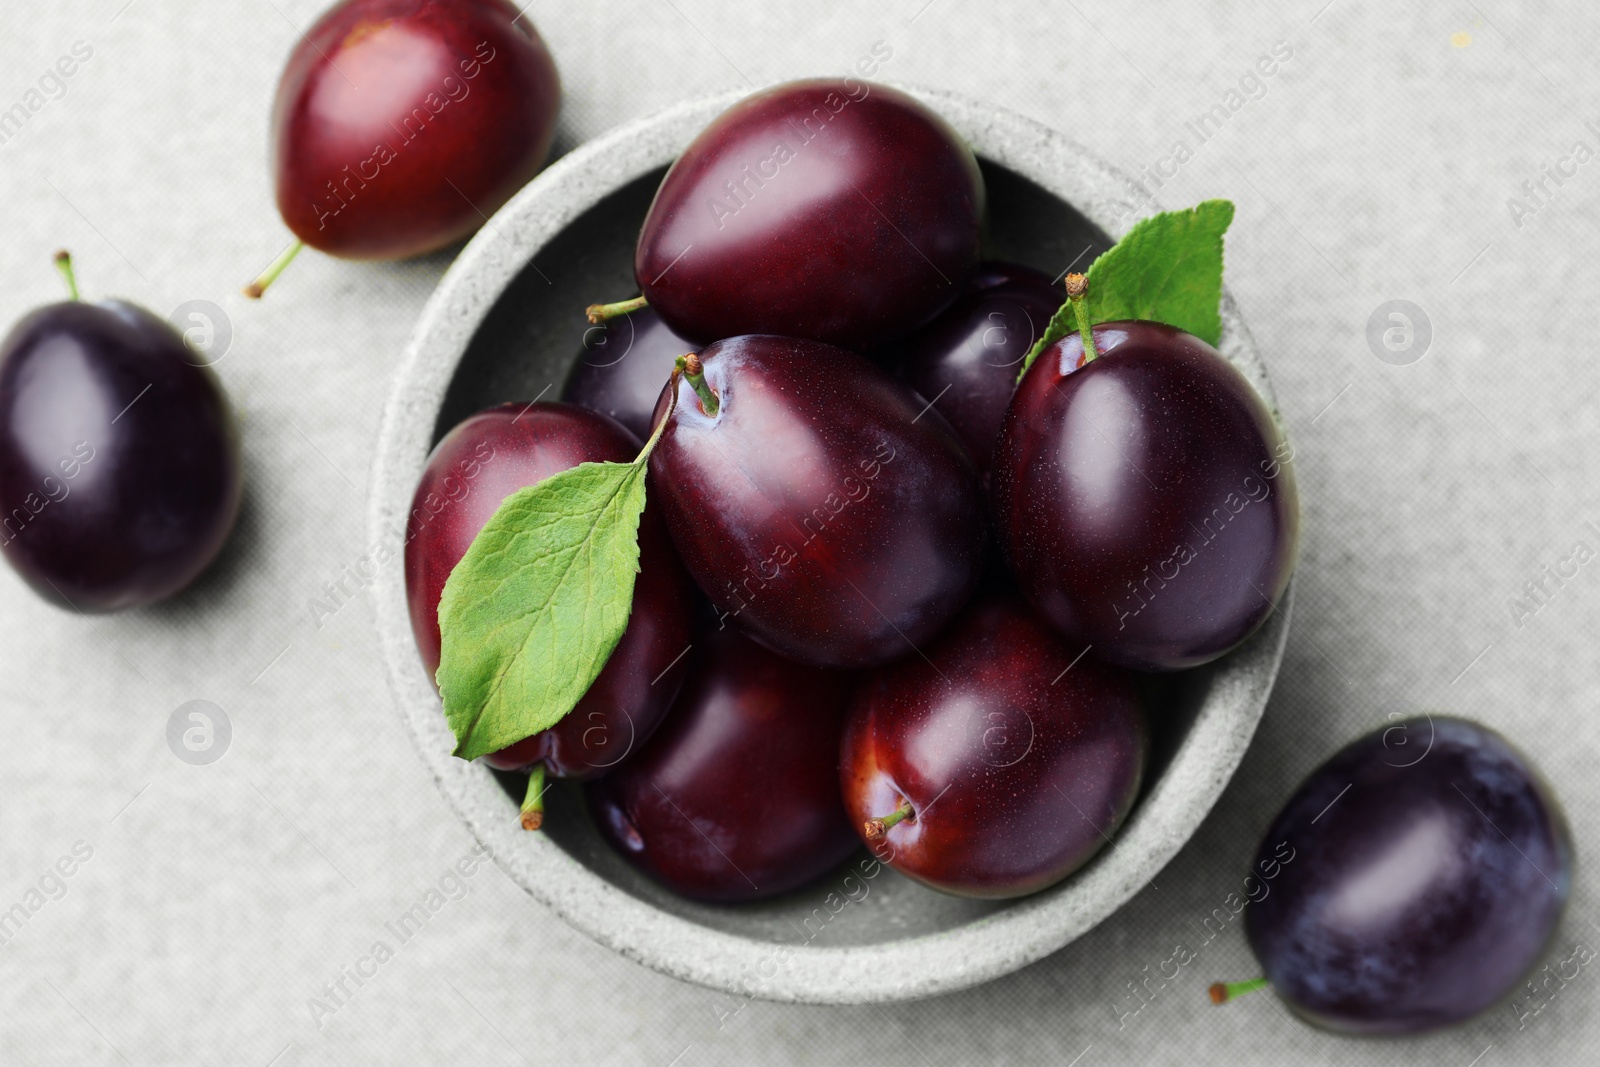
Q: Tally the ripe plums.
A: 11